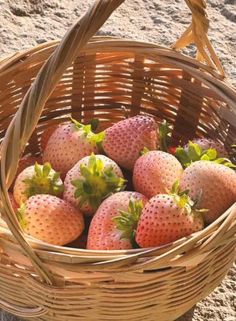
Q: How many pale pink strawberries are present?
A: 10